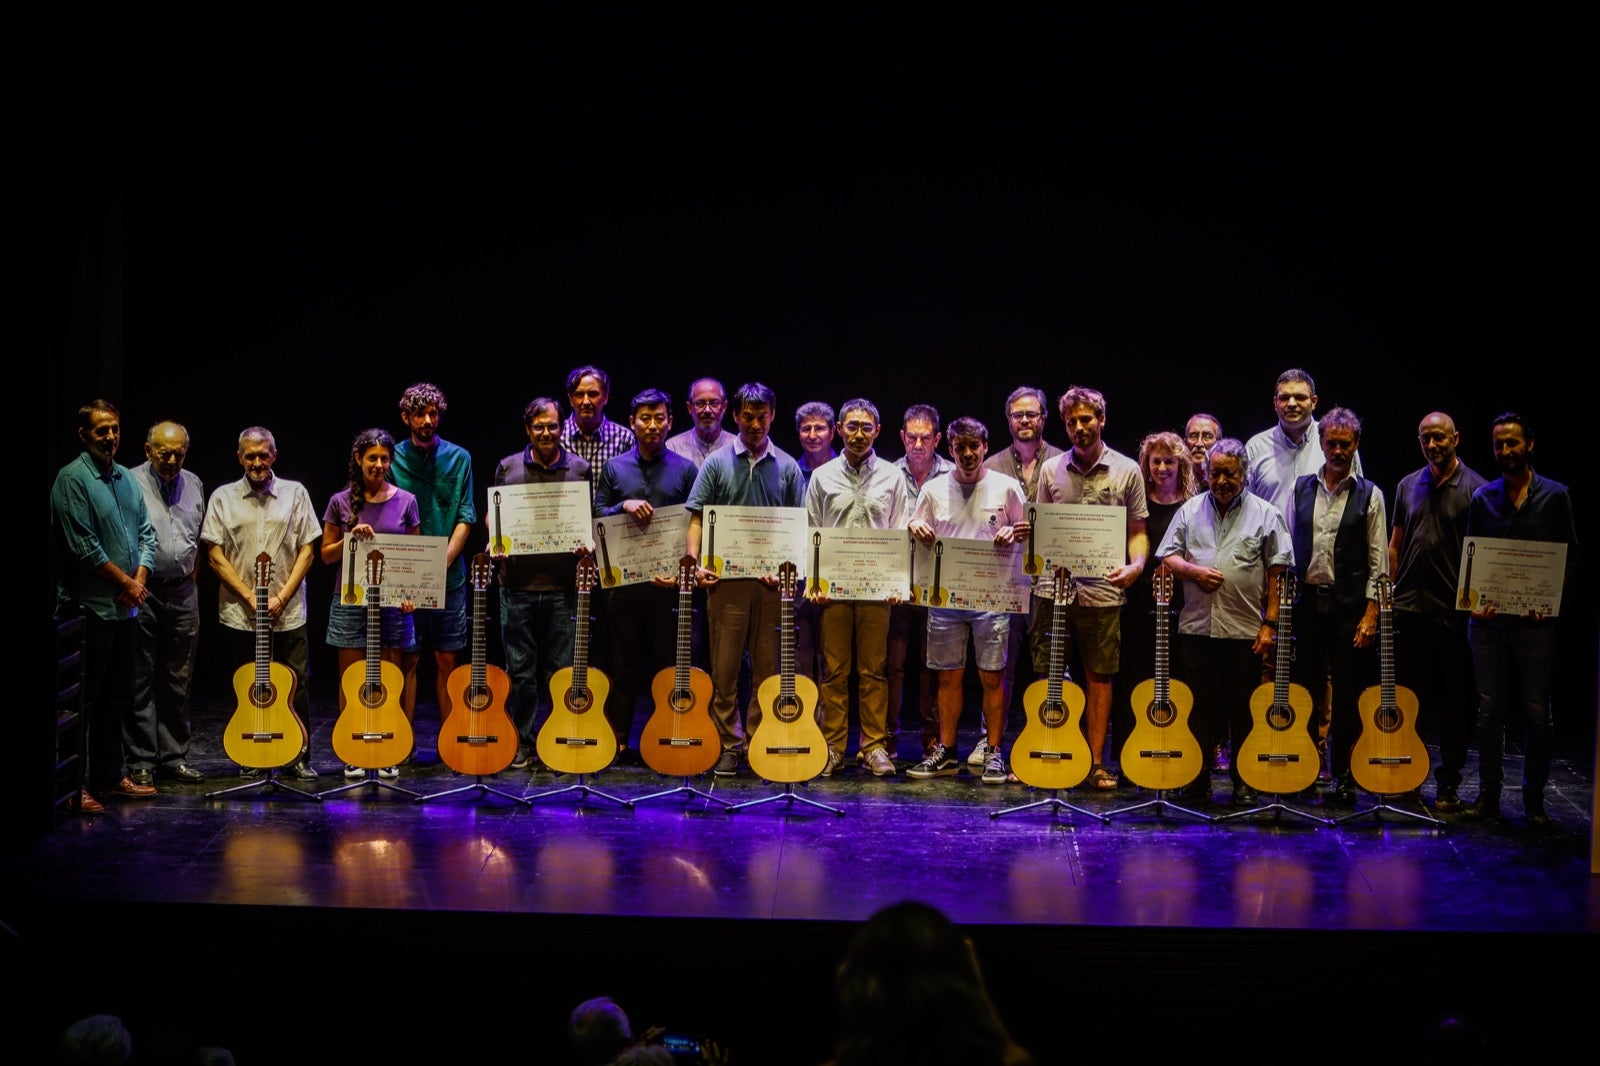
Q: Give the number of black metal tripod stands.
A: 10